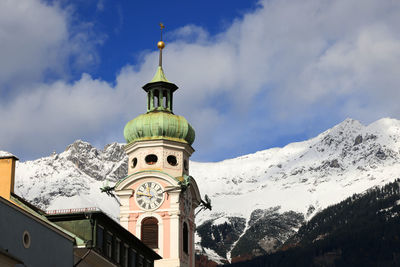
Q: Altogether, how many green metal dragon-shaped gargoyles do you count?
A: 3